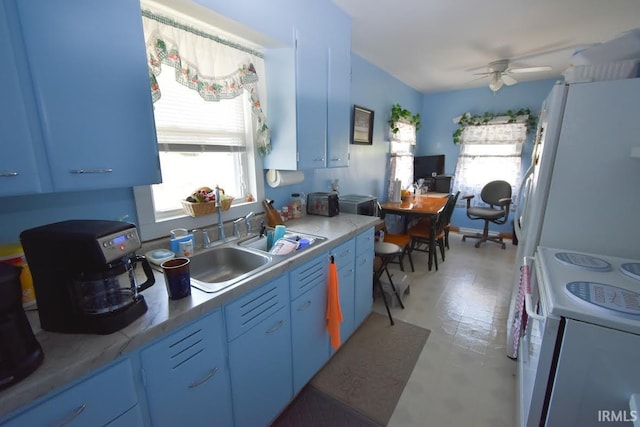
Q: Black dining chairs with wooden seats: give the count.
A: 3